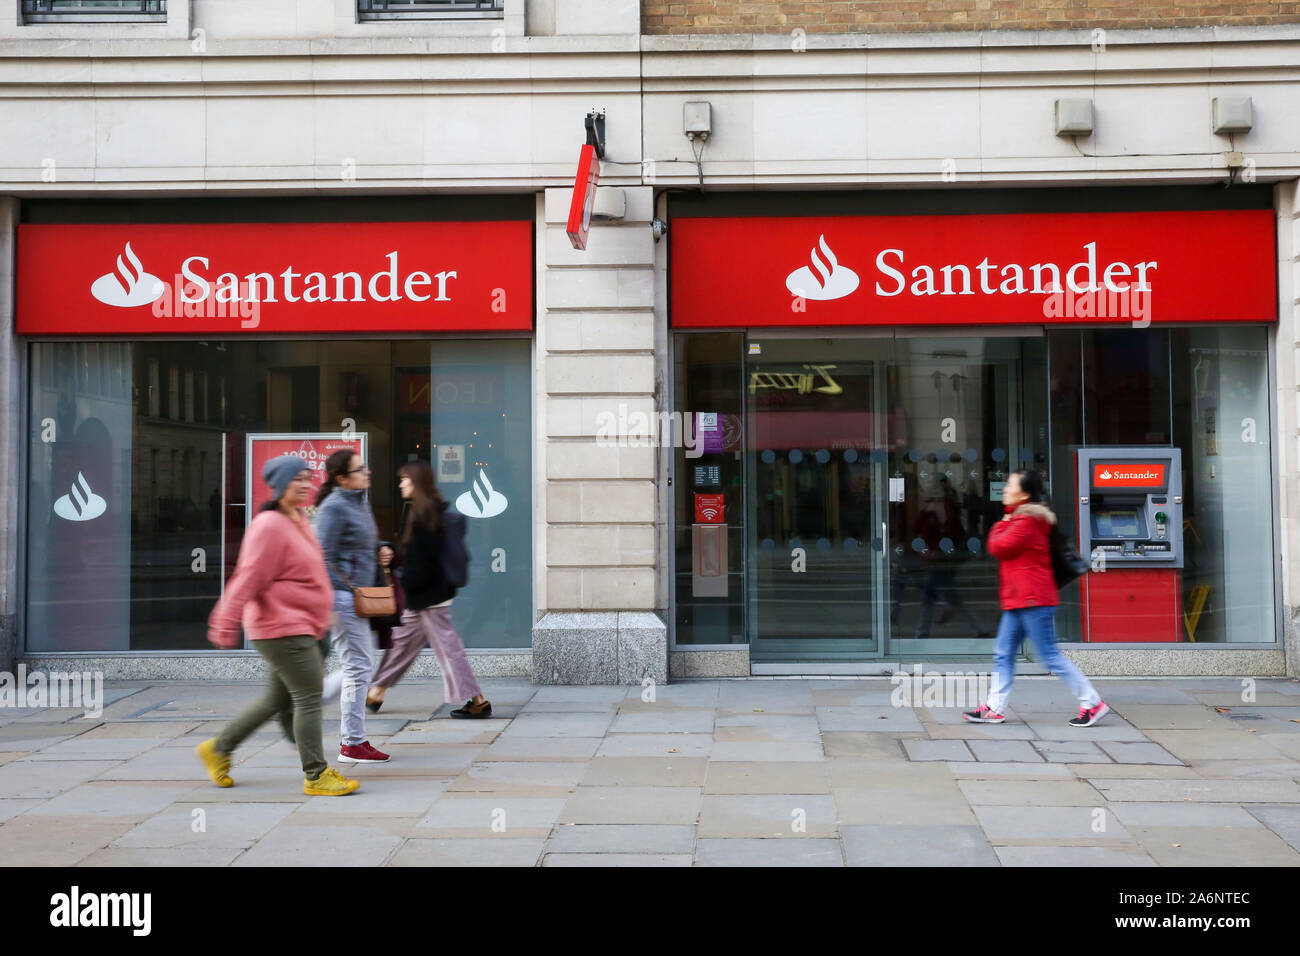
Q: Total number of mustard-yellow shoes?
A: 2